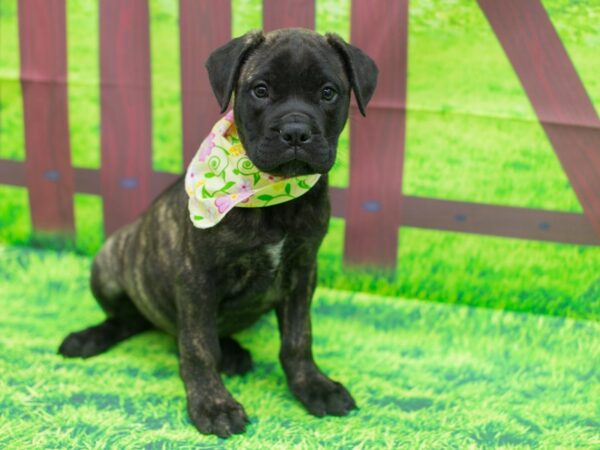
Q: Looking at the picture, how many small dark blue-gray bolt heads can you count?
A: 5